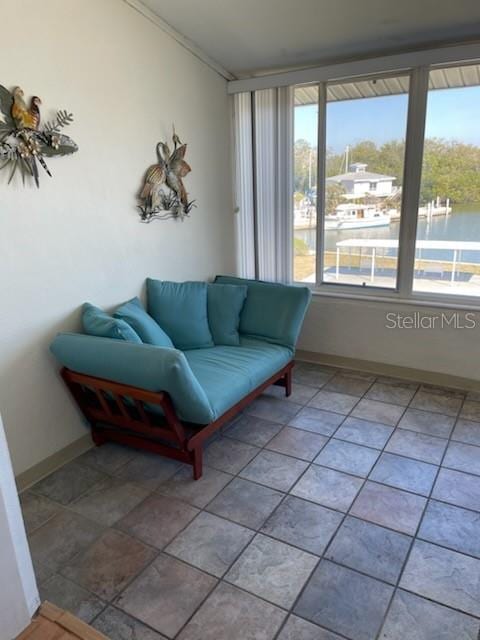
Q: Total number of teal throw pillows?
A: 4